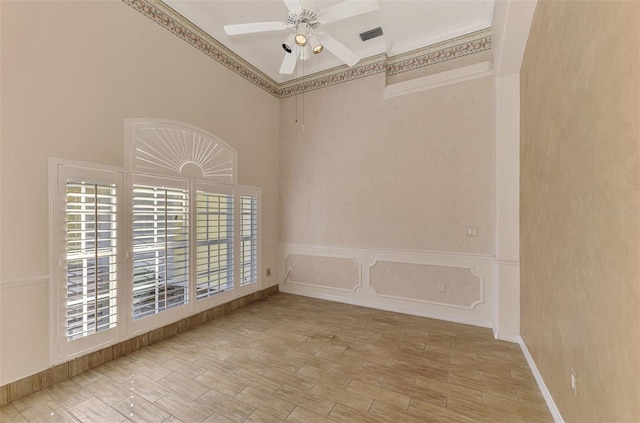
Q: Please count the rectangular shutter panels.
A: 4